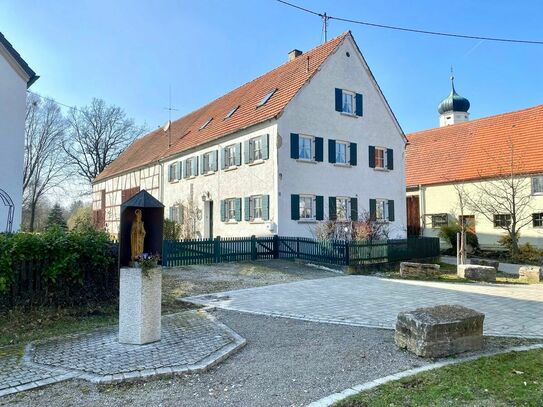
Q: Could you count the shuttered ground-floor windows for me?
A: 6